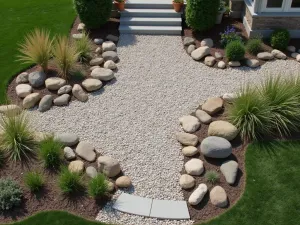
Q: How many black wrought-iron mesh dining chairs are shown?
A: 0